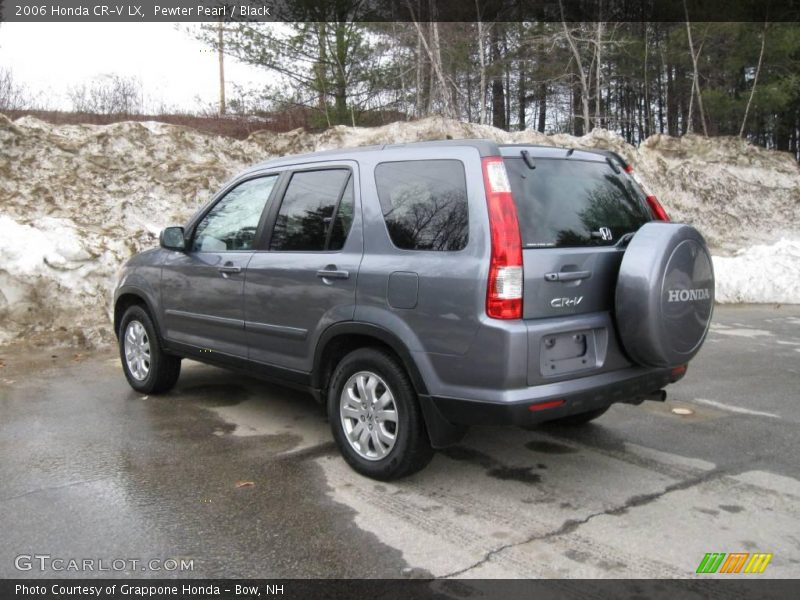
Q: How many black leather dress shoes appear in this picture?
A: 0